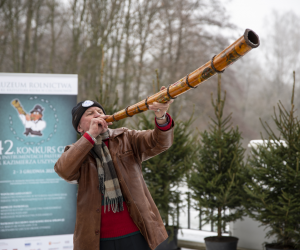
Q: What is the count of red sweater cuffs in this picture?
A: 2